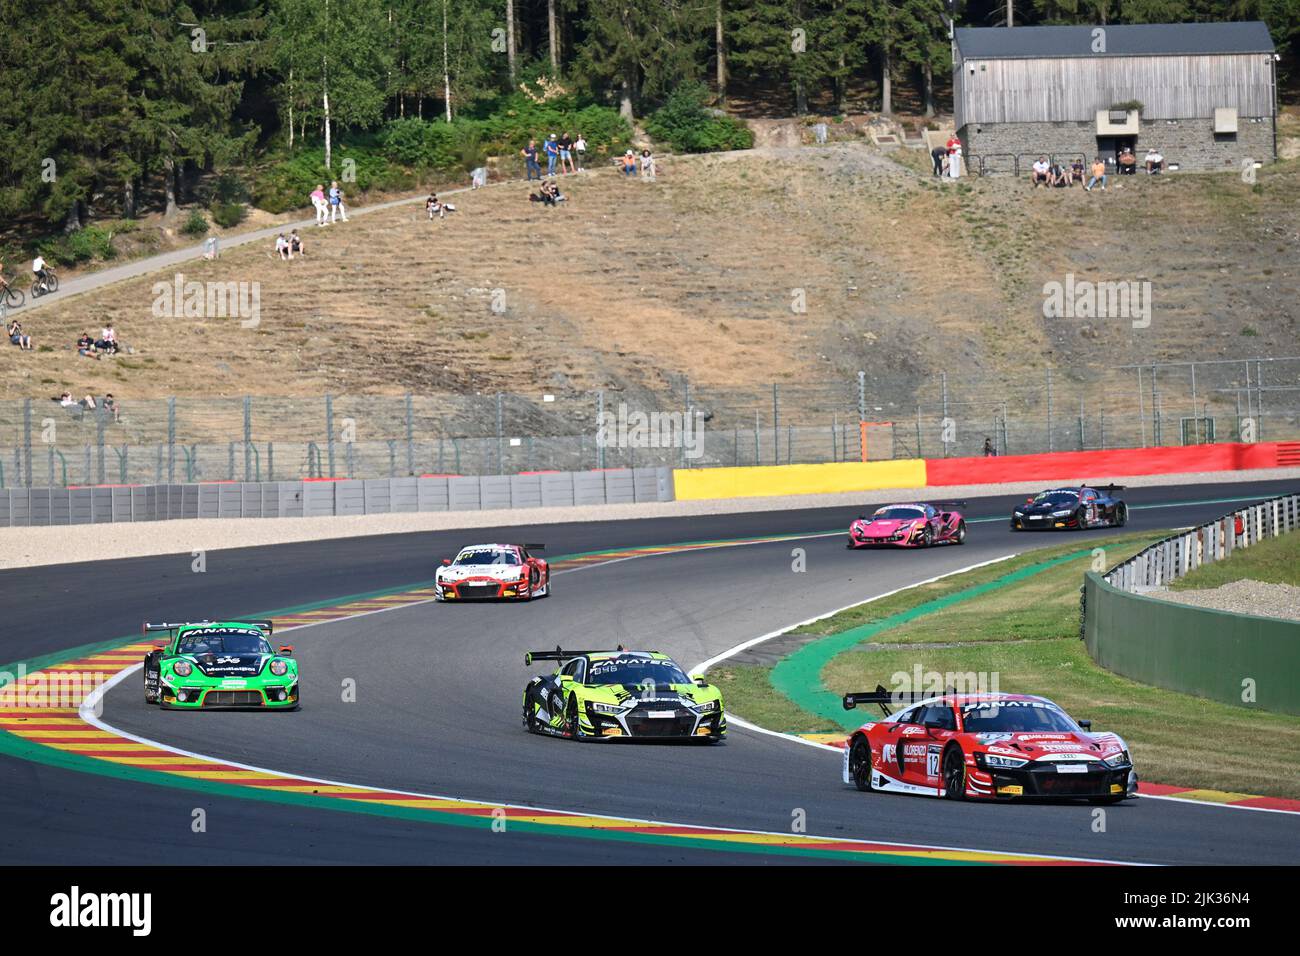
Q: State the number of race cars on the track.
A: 6